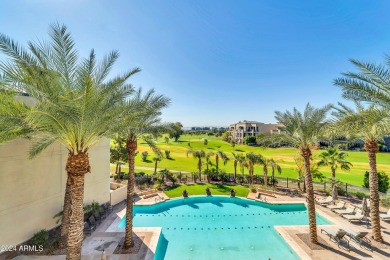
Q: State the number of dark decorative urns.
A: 3